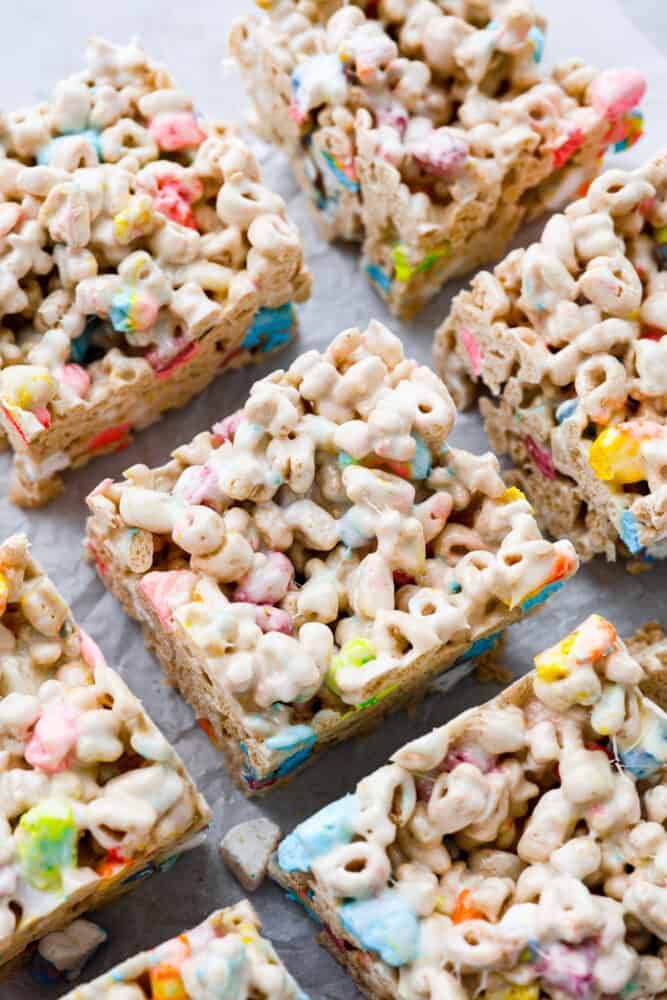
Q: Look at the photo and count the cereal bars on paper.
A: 7